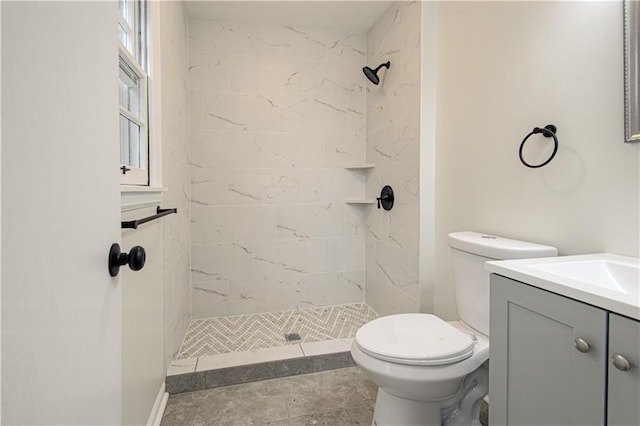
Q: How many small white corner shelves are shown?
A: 2